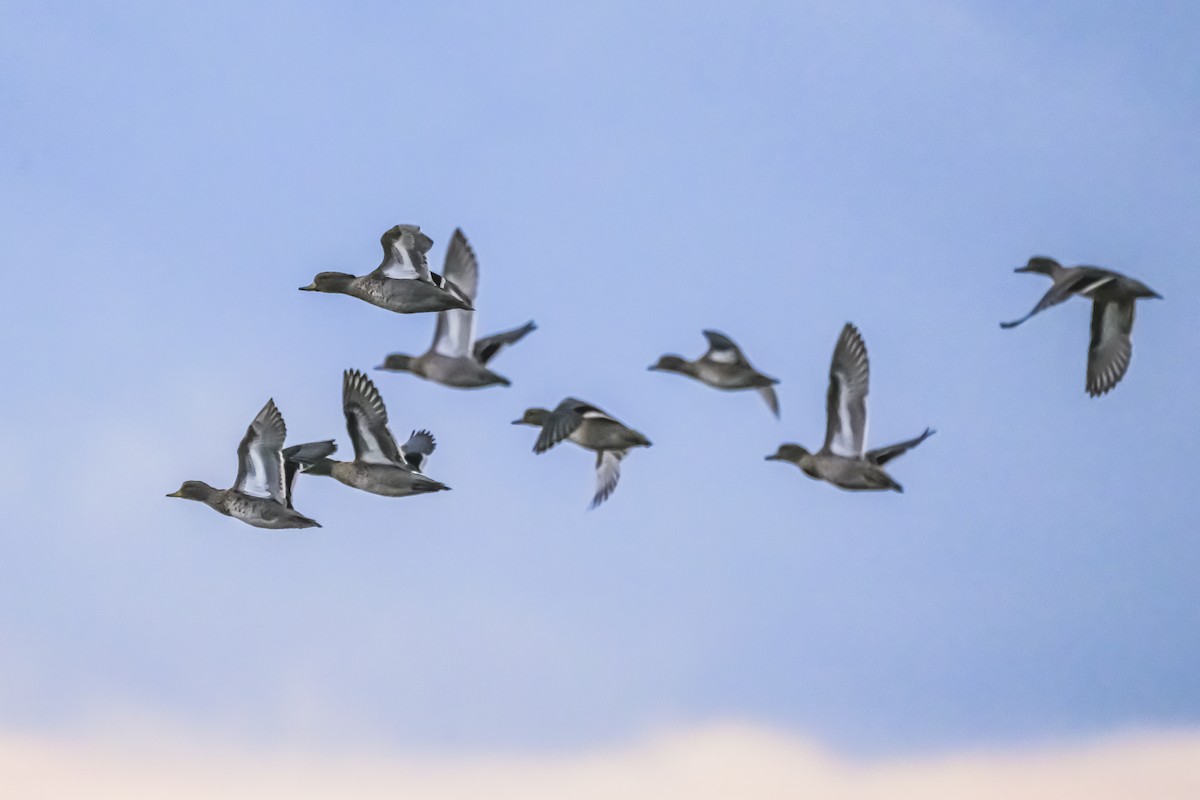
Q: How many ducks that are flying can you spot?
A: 8